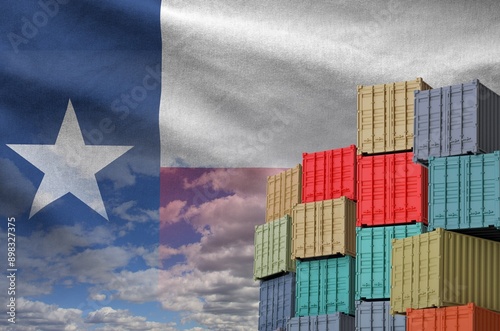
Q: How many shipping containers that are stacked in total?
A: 15